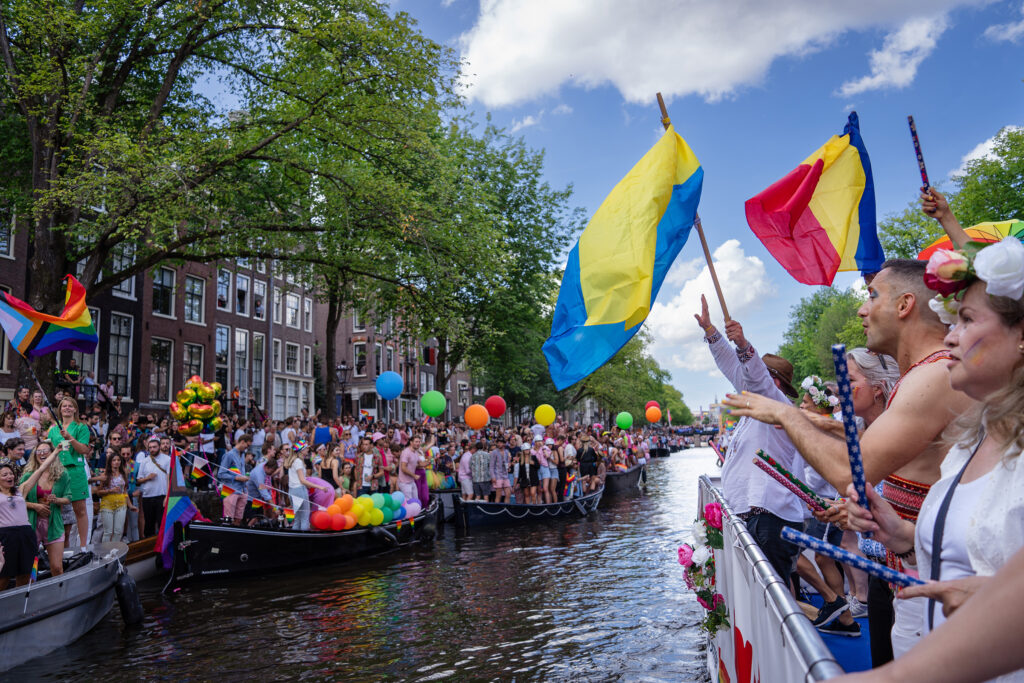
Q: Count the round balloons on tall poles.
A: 8